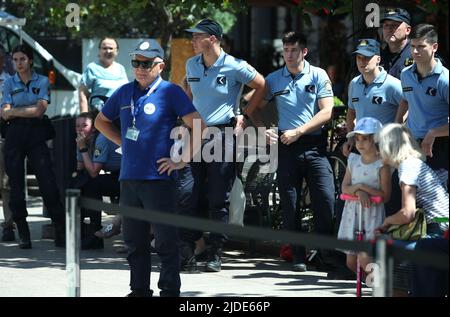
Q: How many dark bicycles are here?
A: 1